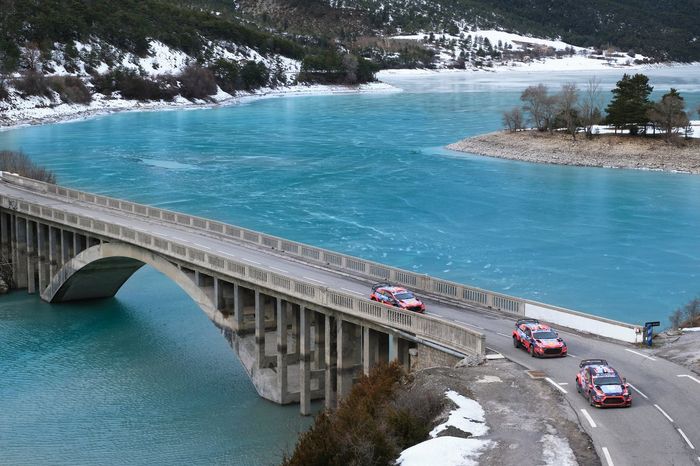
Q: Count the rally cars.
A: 3